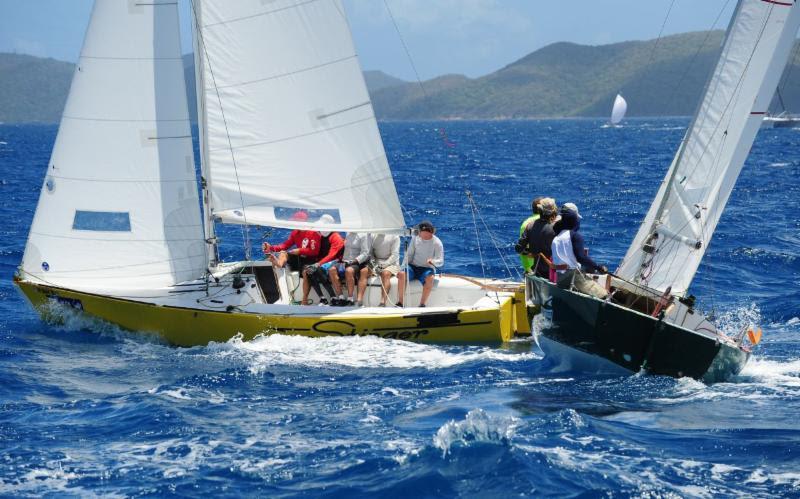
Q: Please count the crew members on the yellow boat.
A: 5